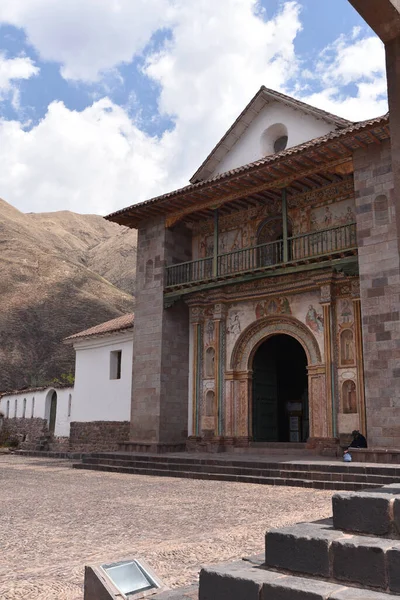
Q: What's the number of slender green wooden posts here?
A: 2